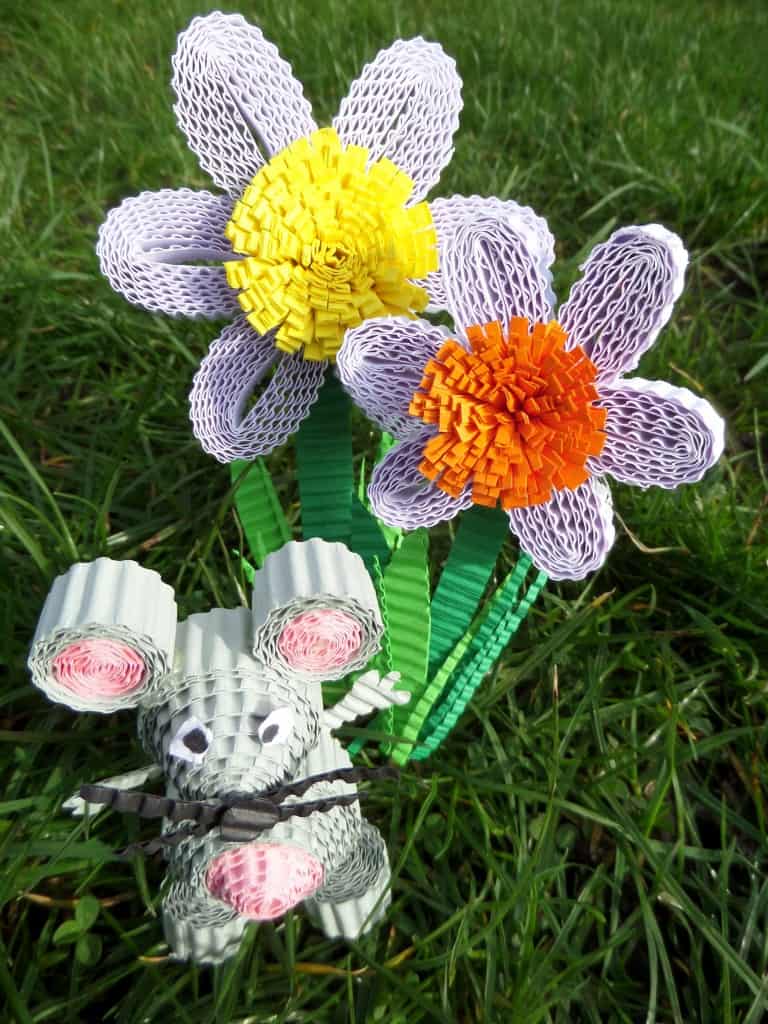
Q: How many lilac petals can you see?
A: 11